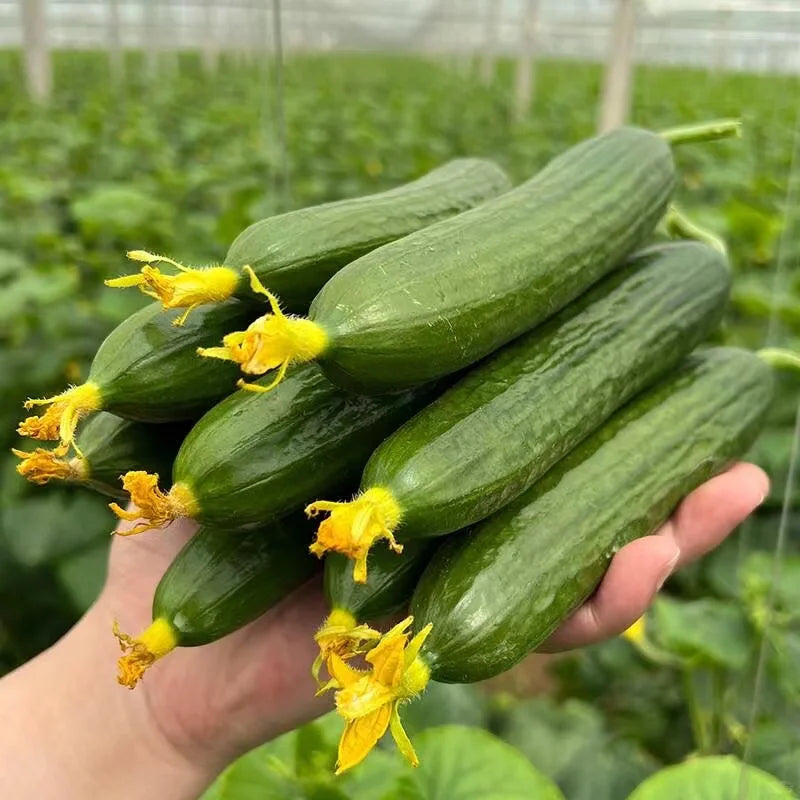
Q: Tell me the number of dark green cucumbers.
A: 9